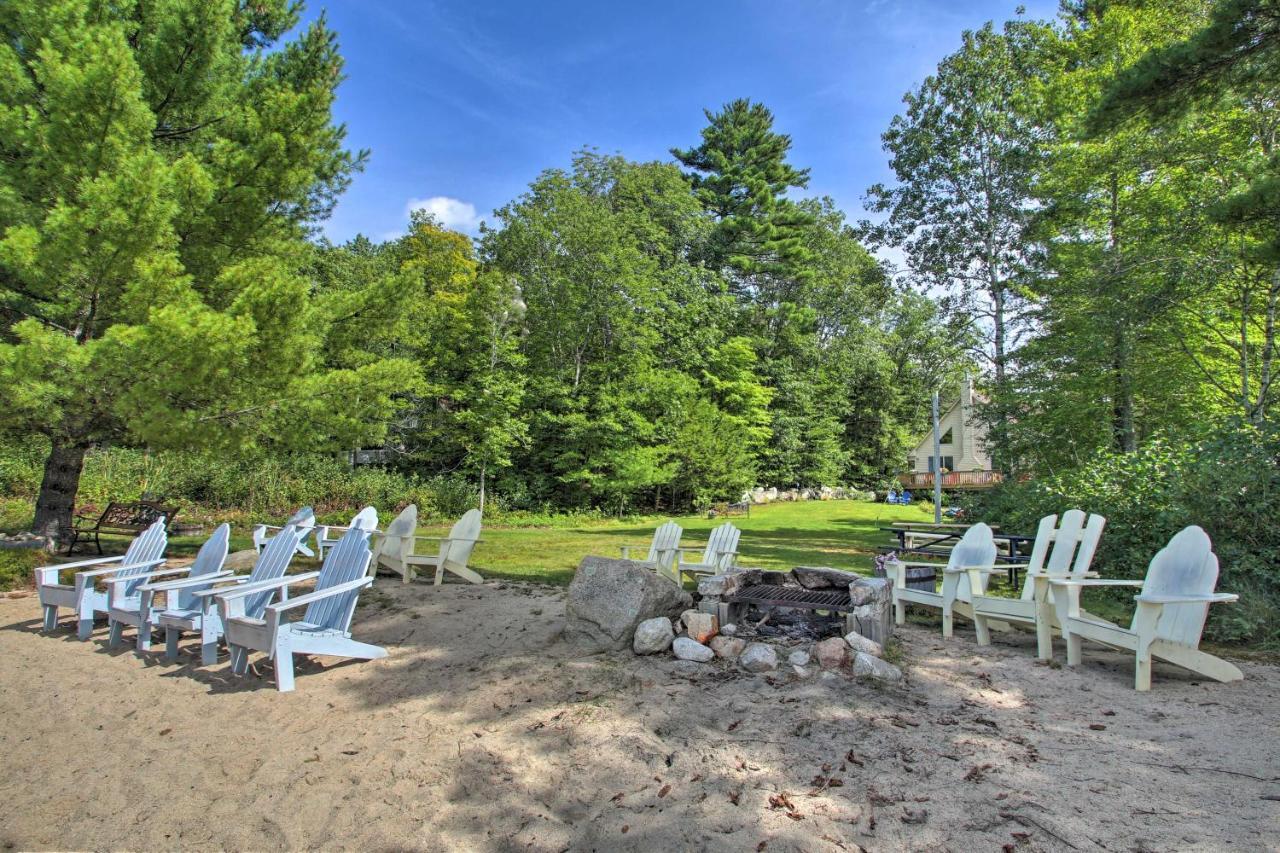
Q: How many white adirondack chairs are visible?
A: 13